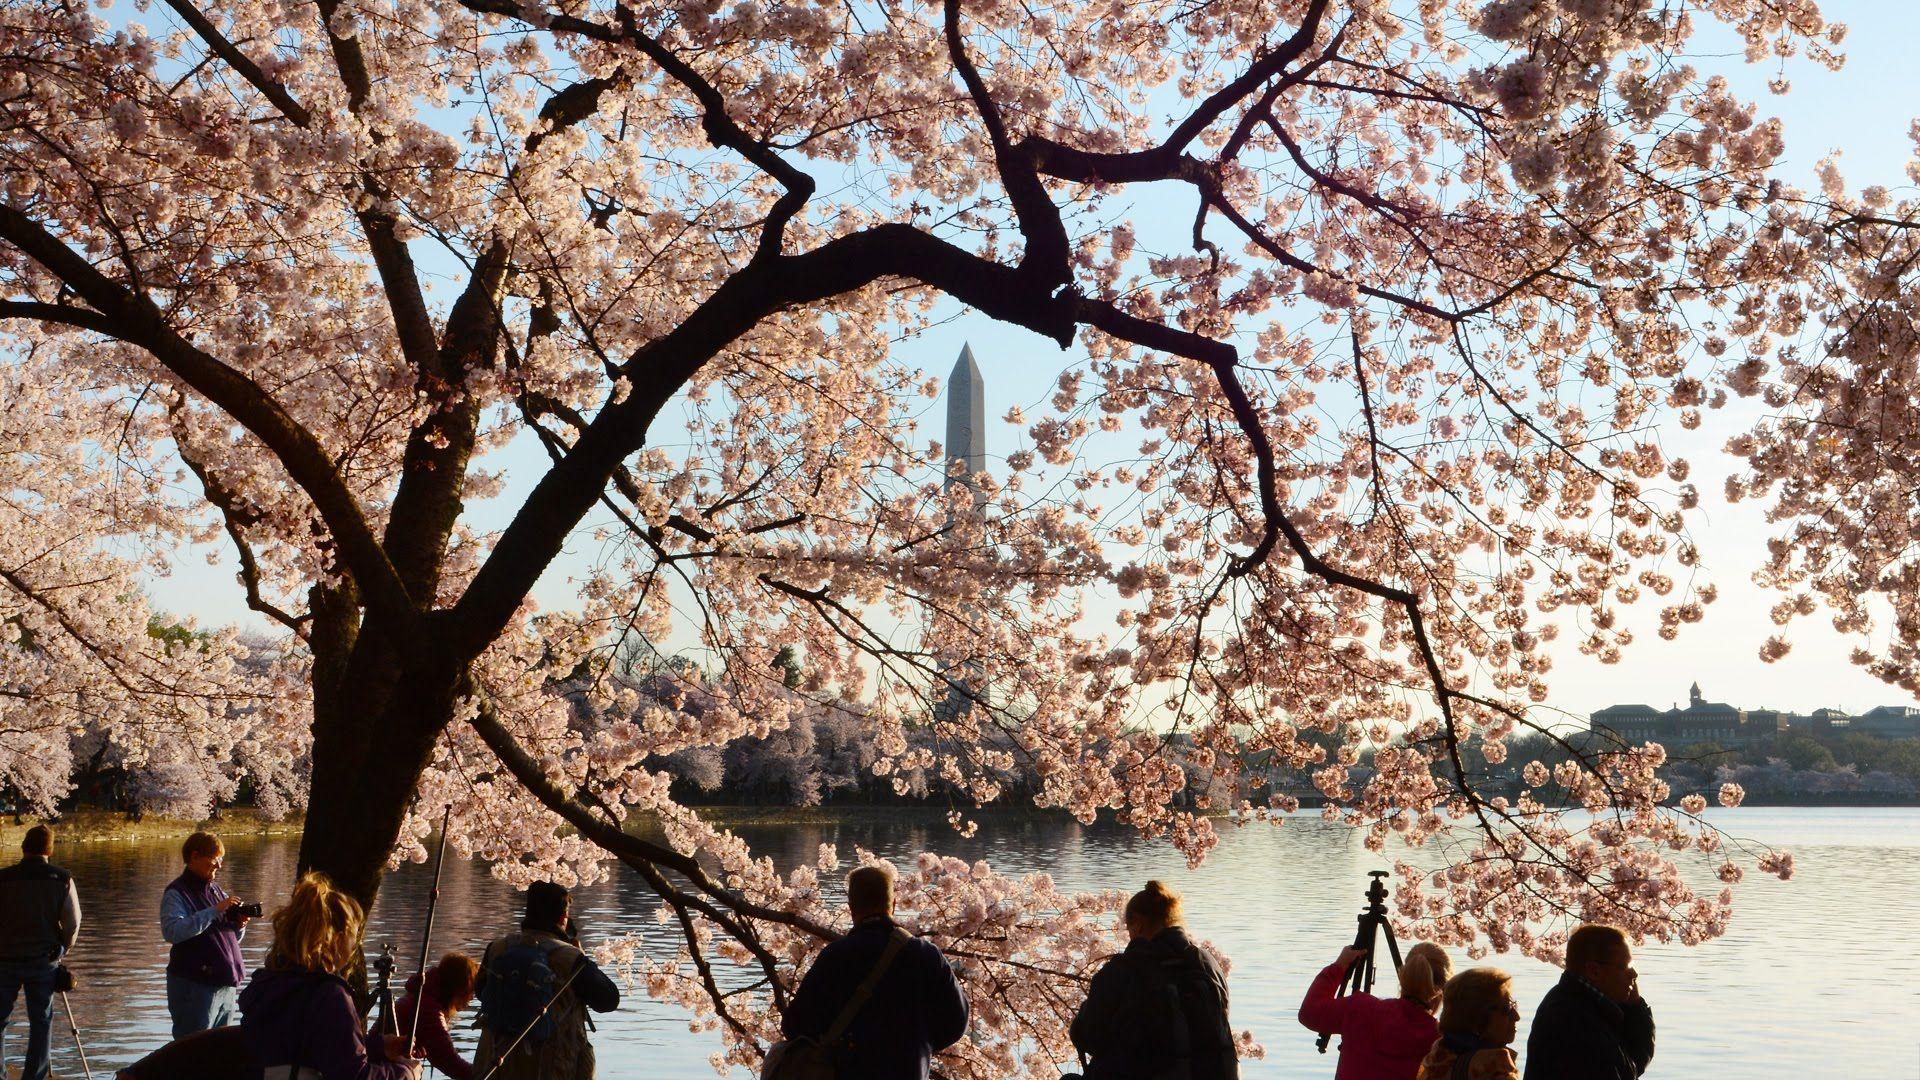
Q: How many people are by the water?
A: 10